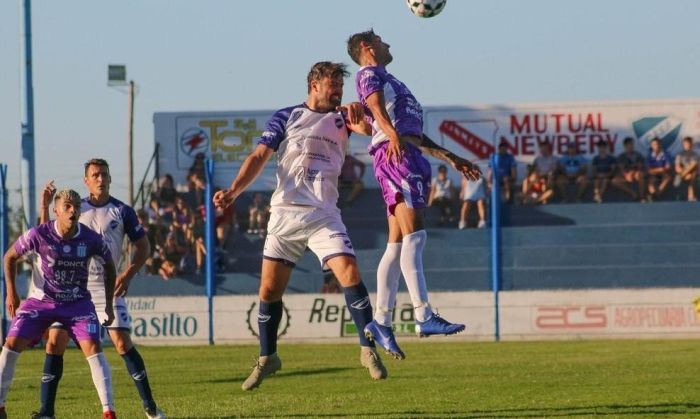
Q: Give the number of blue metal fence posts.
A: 3